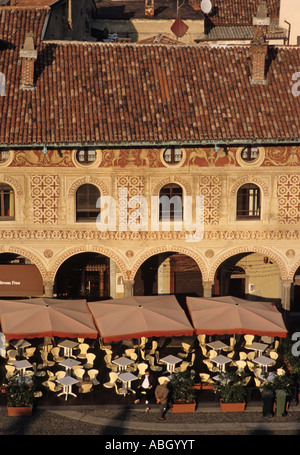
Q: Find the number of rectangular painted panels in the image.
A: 4